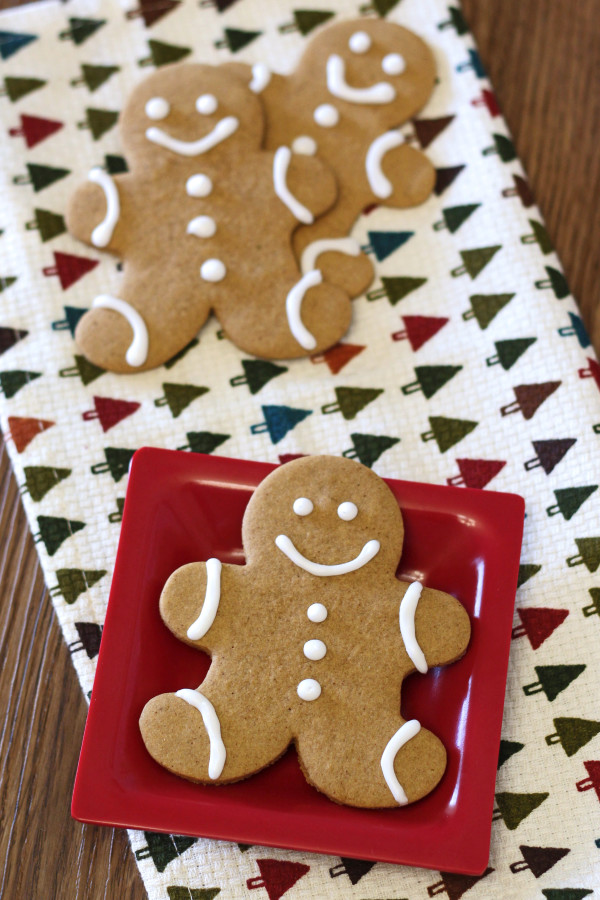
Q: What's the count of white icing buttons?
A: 8